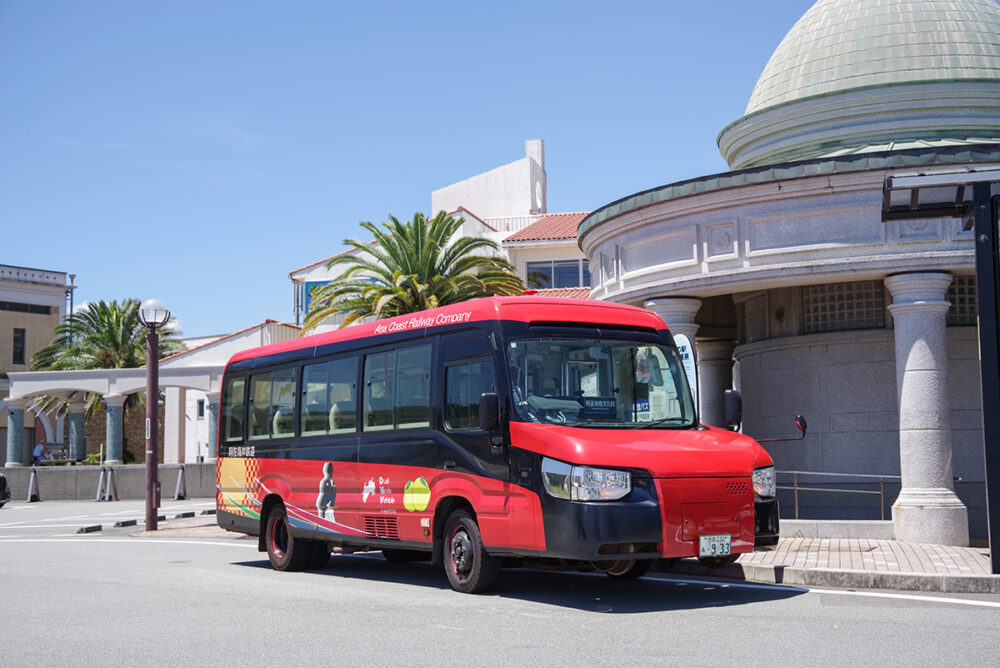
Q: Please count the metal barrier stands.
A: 4